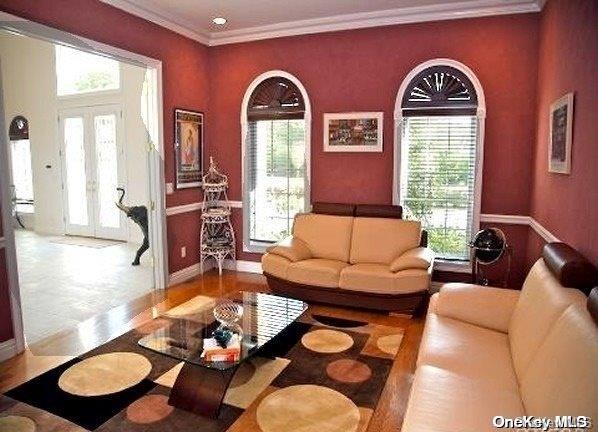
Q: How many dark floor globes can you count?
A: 1